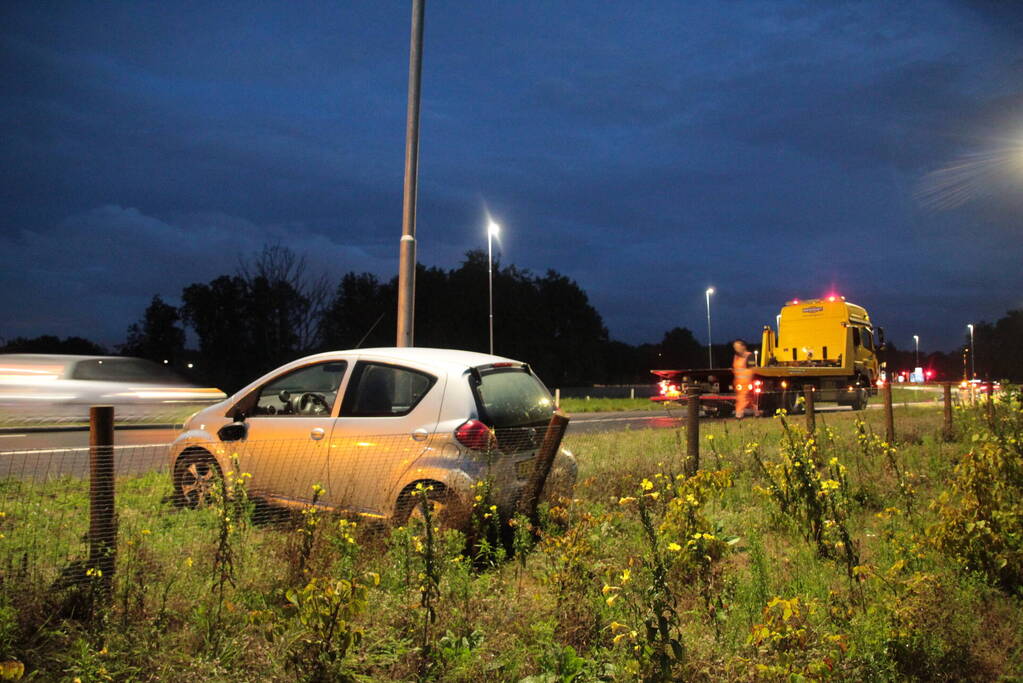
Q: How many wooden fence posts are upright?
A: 6